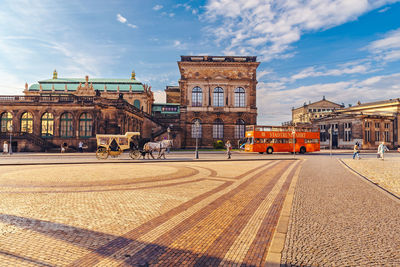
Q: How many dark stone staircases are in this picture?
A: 2